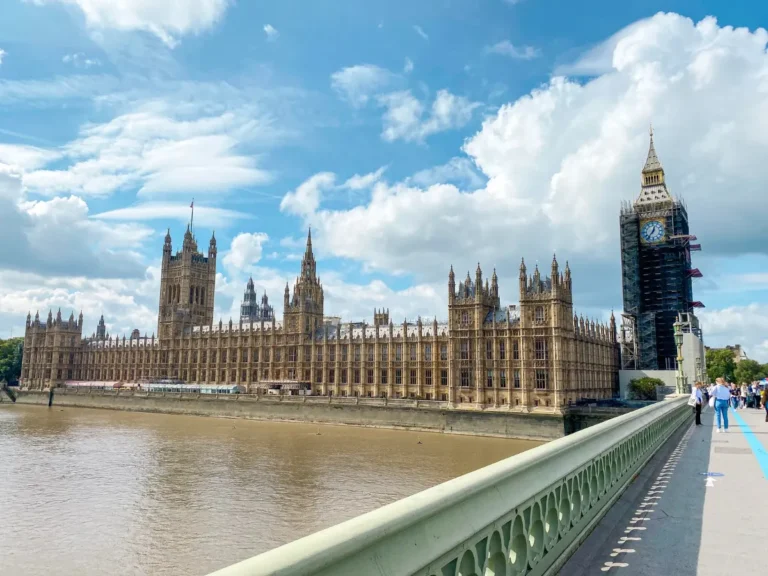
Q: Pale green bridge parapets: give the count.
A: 1